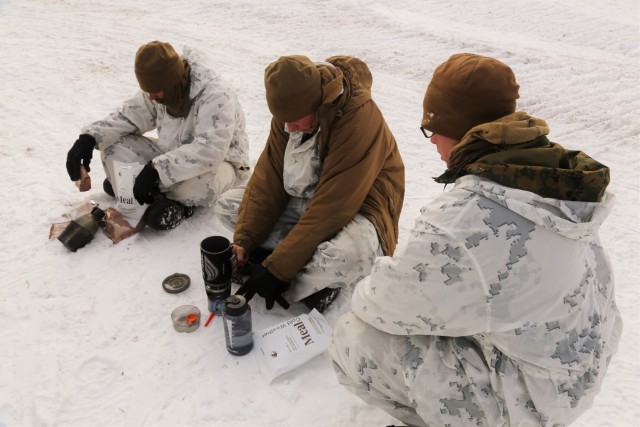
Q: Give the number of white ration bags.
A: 2